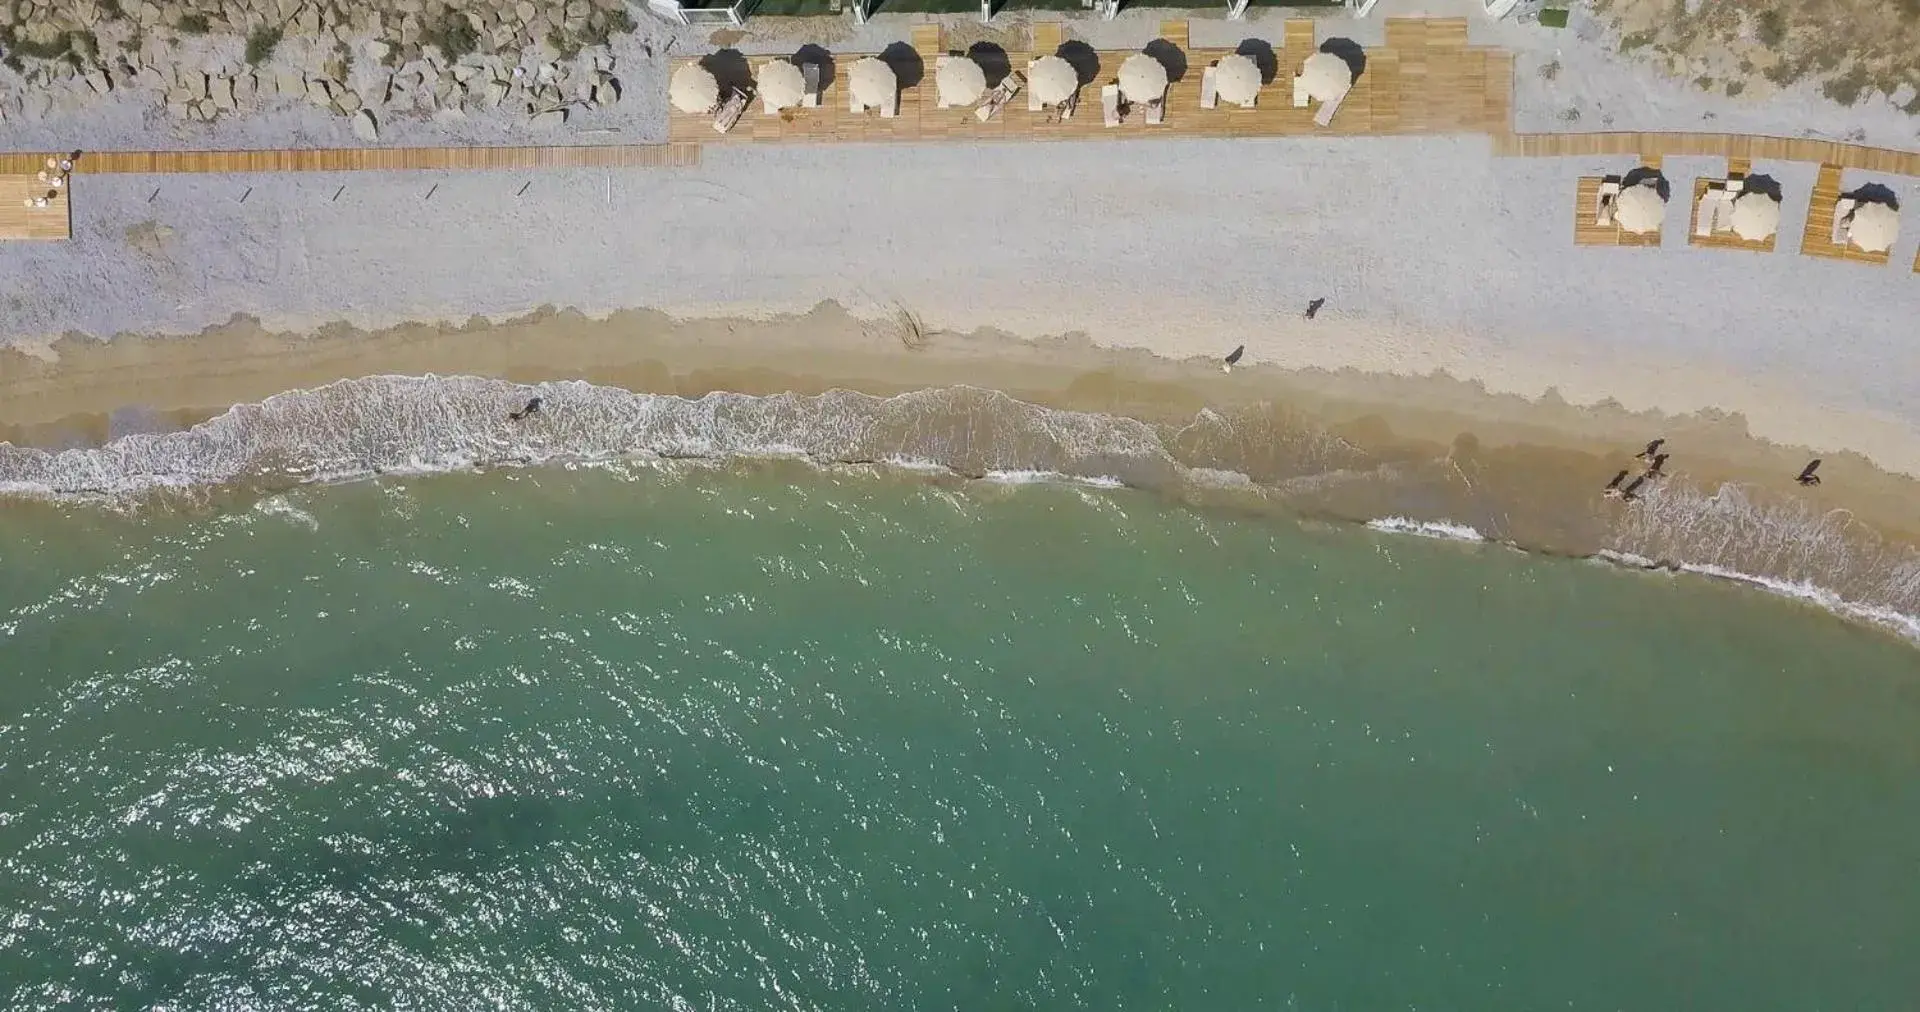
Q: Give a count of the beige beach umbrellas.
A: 11